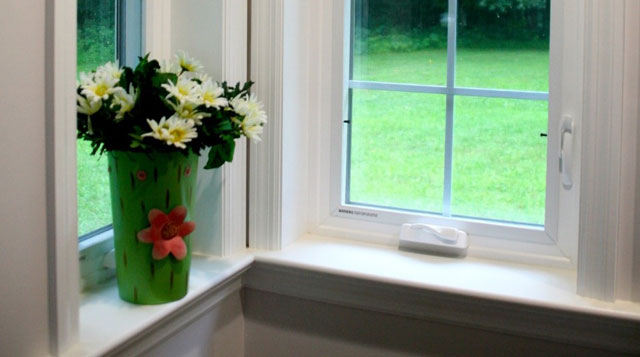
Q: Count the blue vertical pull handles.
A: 0